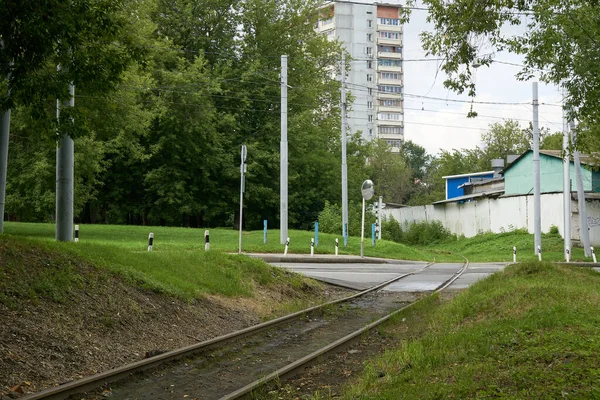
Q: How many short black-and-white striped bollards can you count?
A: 10